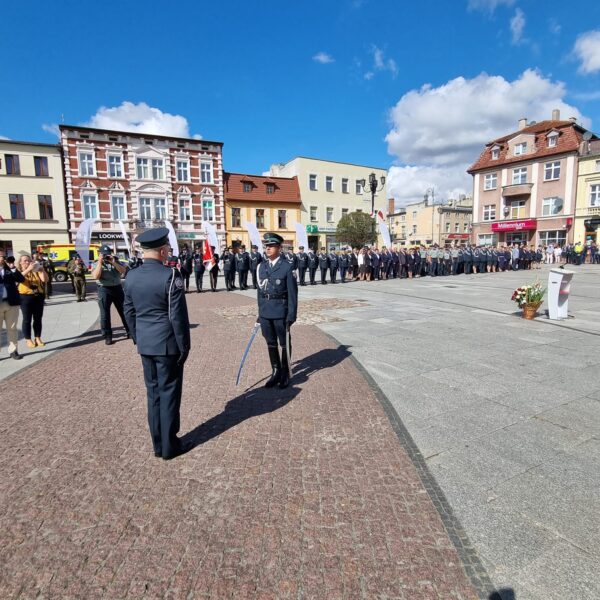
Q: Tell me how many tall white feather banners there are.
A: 7